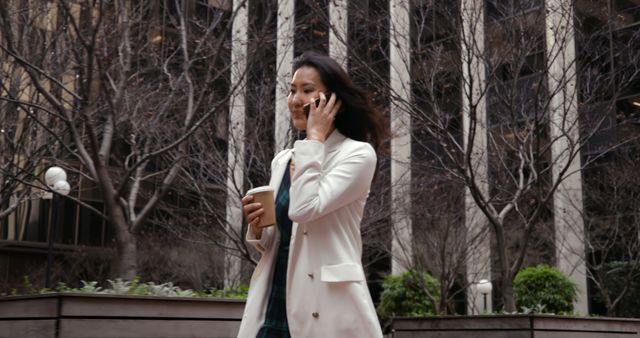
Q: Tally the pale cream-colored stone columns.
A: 6